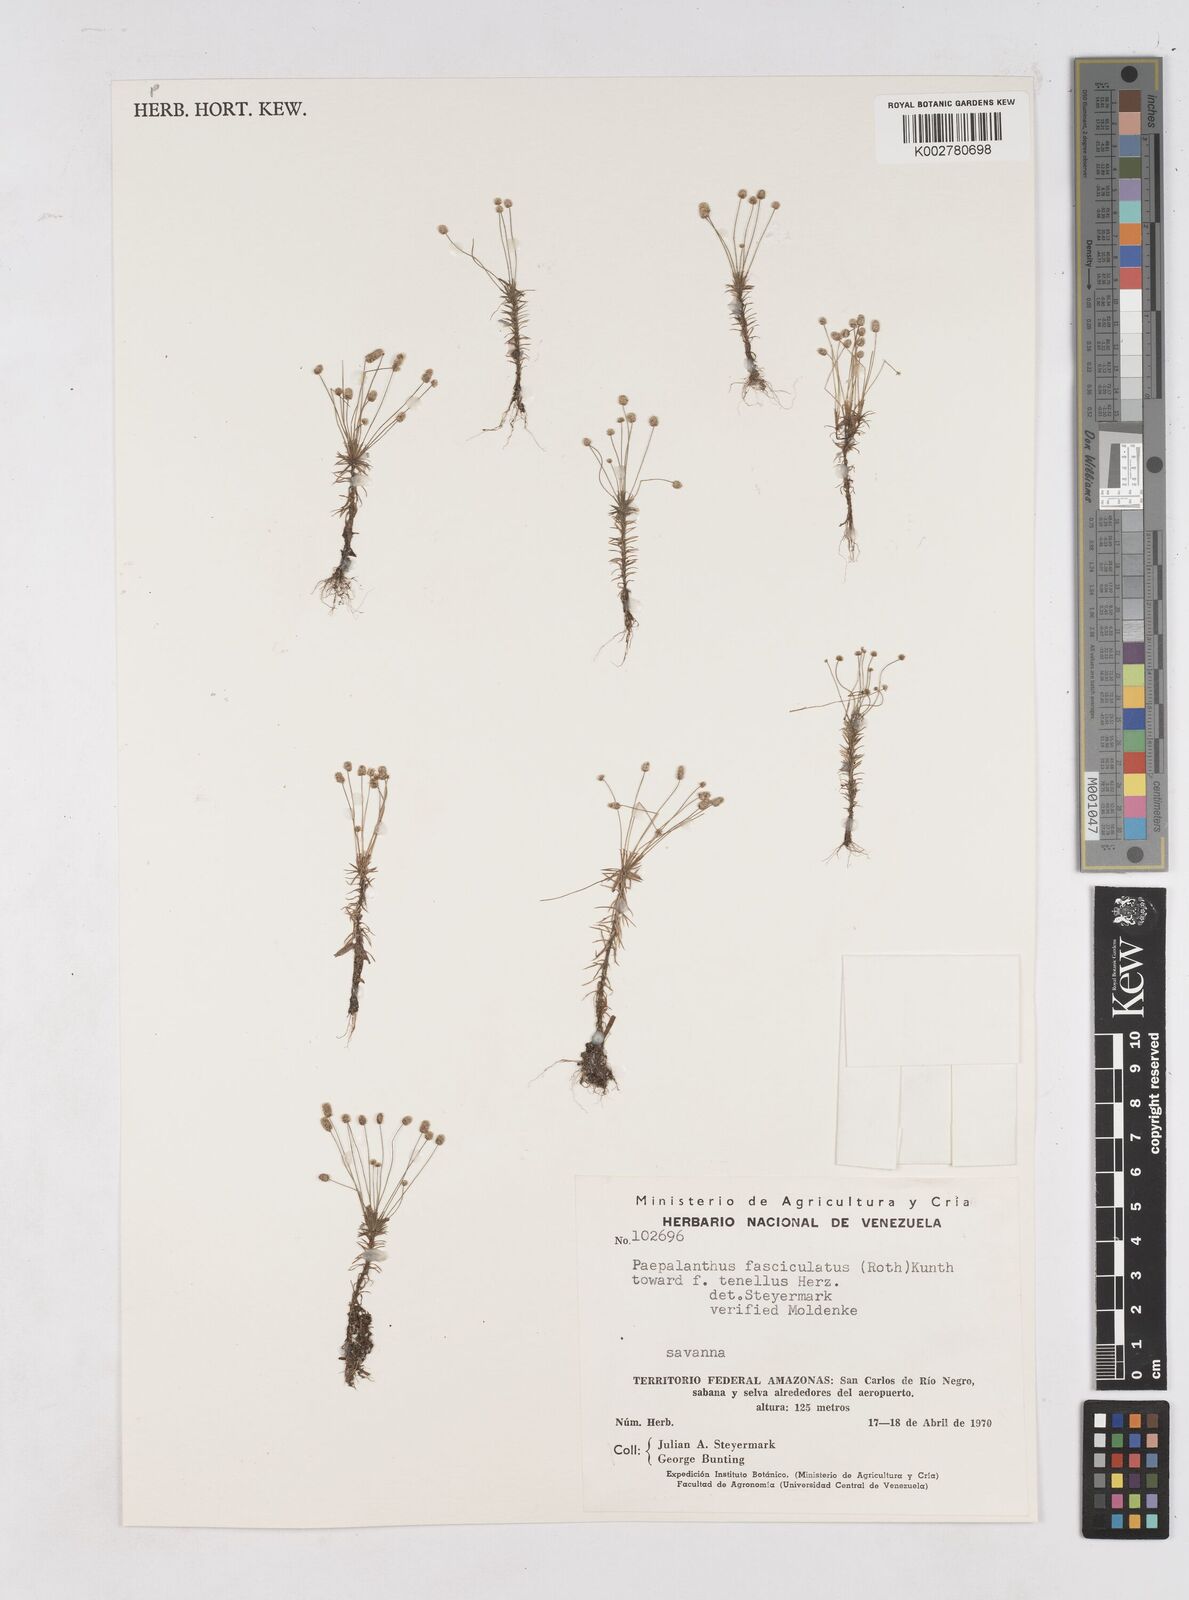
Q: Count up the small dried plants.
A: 9